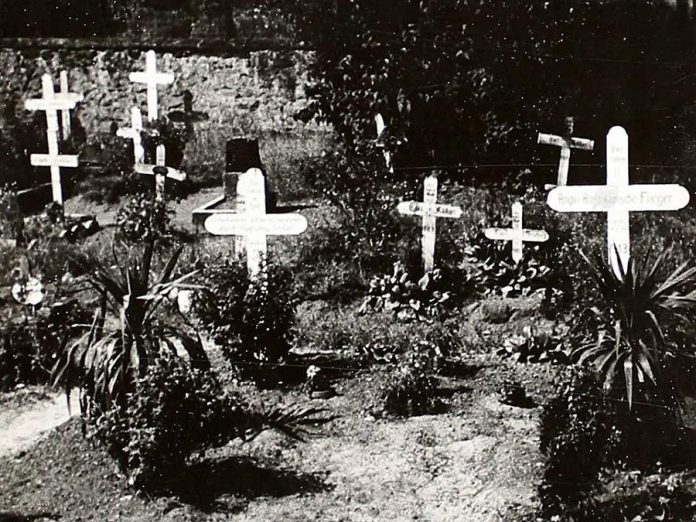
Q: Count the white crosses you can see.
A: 12